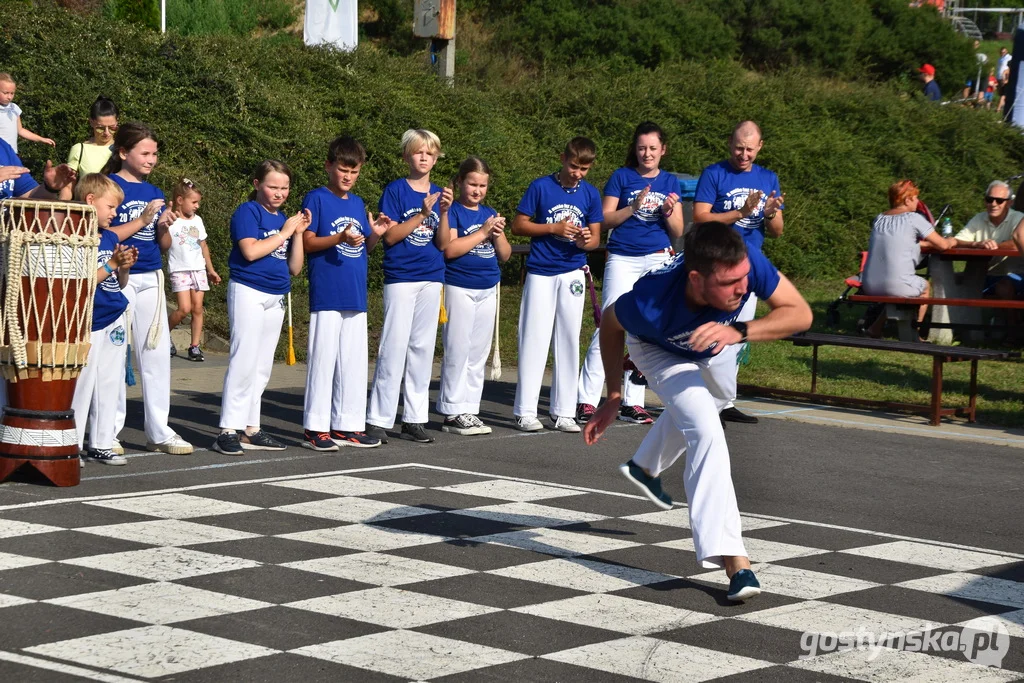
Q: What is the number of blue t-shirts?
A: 11